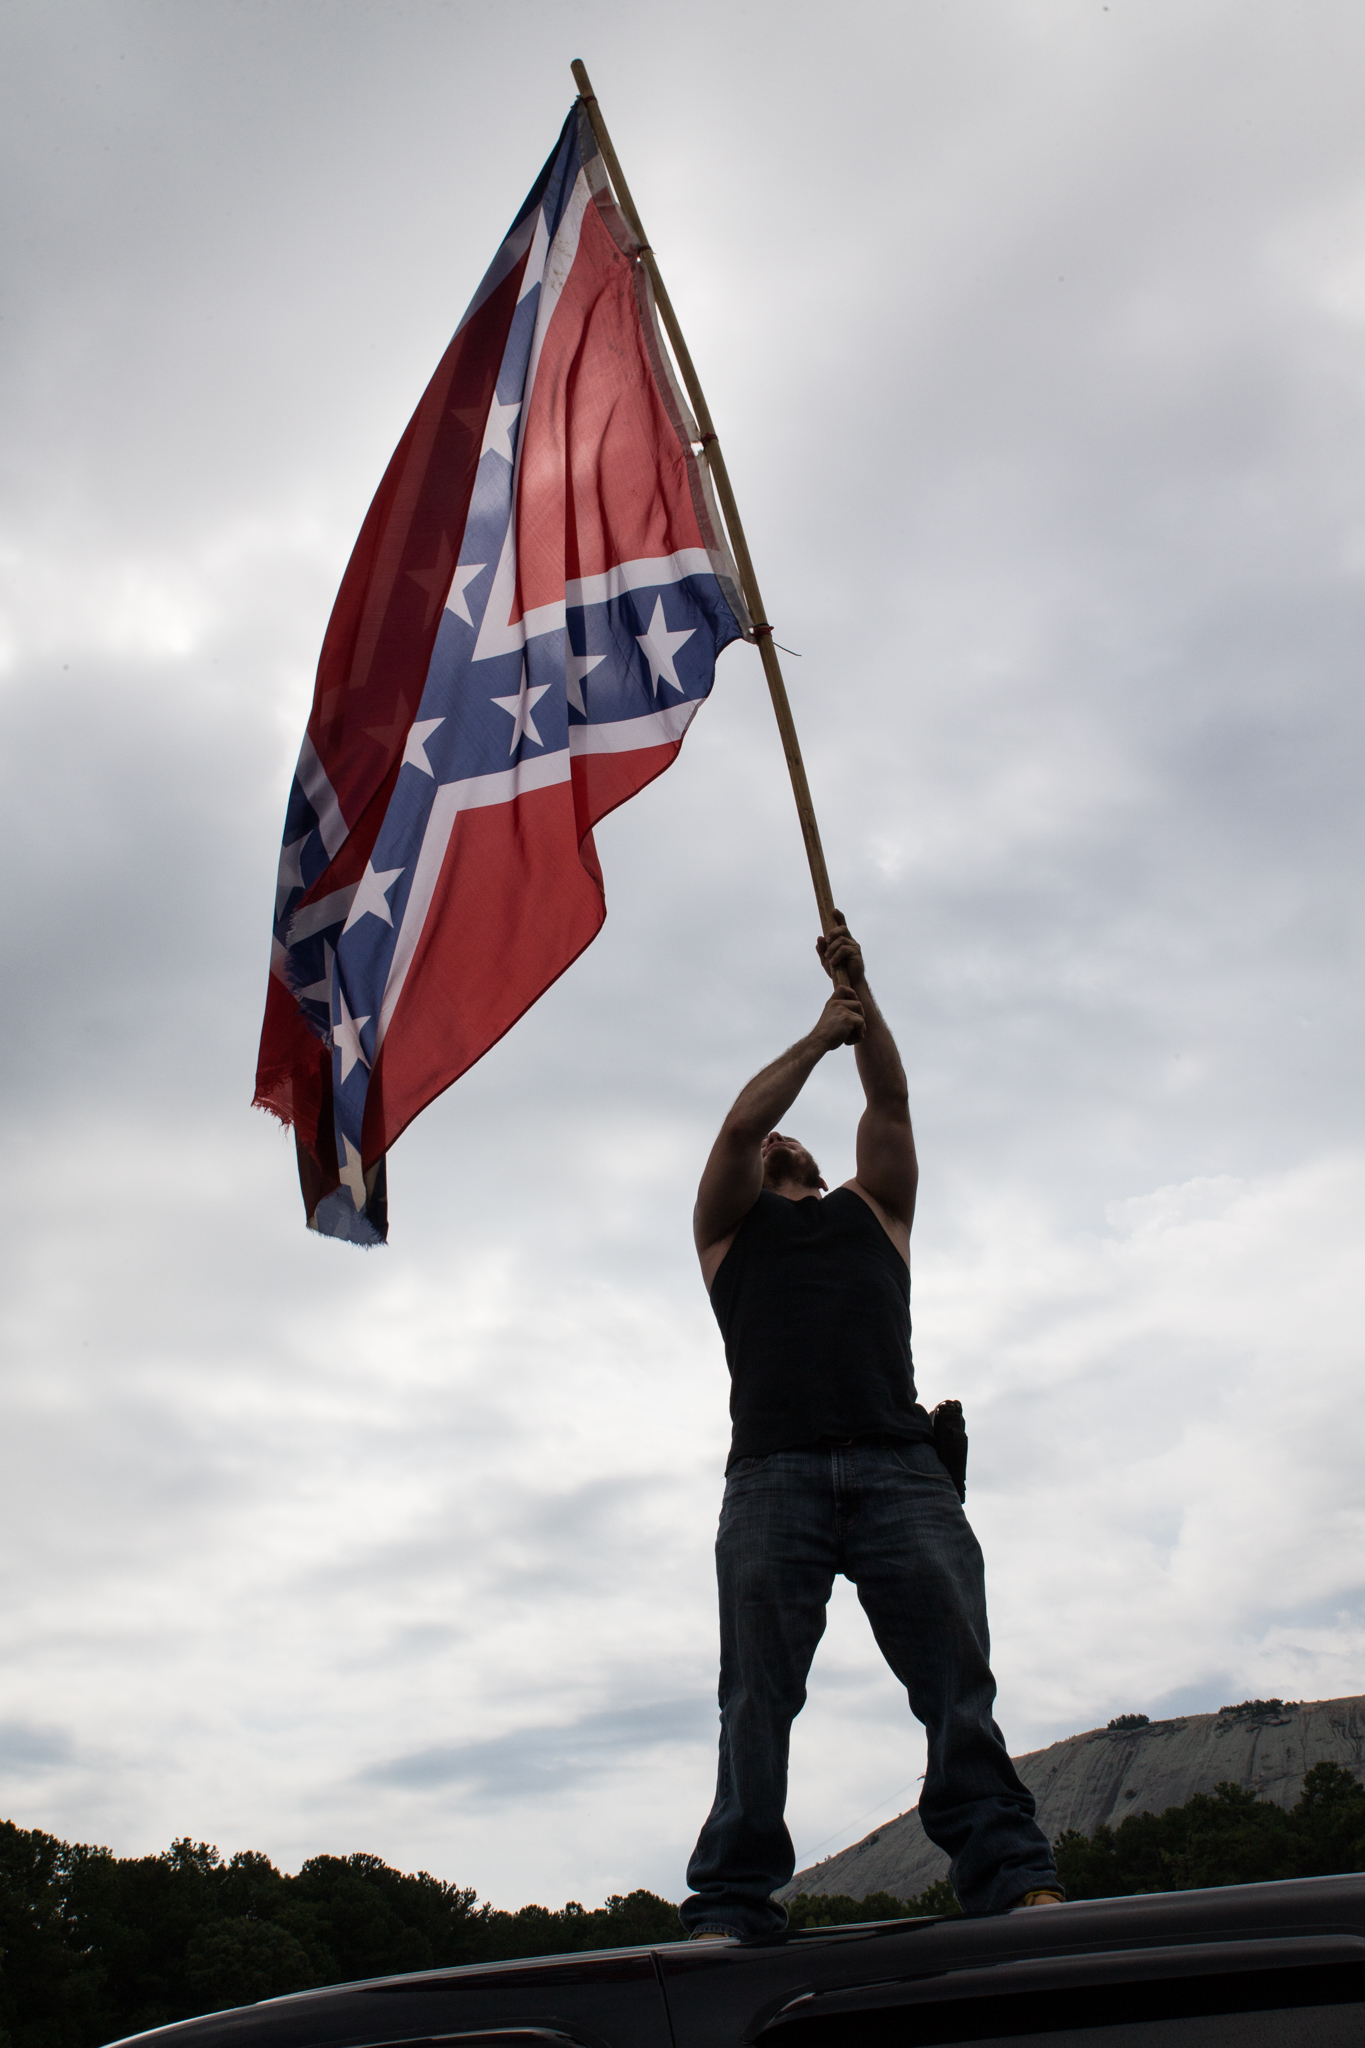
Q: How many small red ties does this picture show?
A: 4